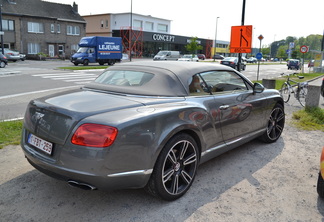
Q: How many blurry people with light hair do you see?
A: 0